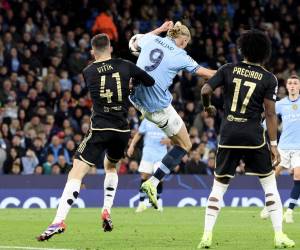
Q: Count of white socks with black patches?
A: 4